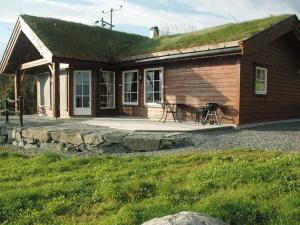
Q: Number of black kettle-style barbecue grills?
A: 1